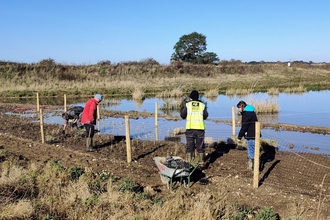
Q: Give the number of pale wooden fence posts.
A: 8